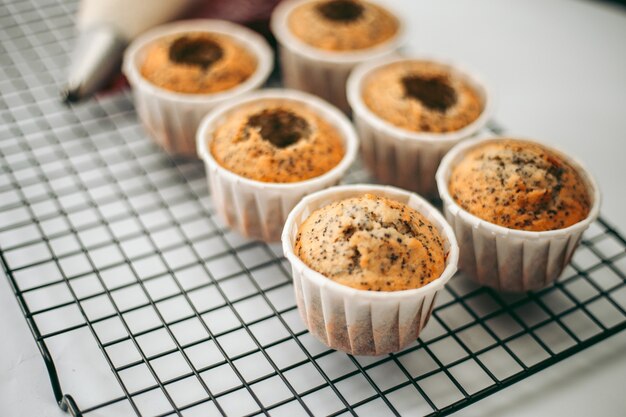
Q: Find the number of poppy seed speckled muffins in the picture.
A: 6